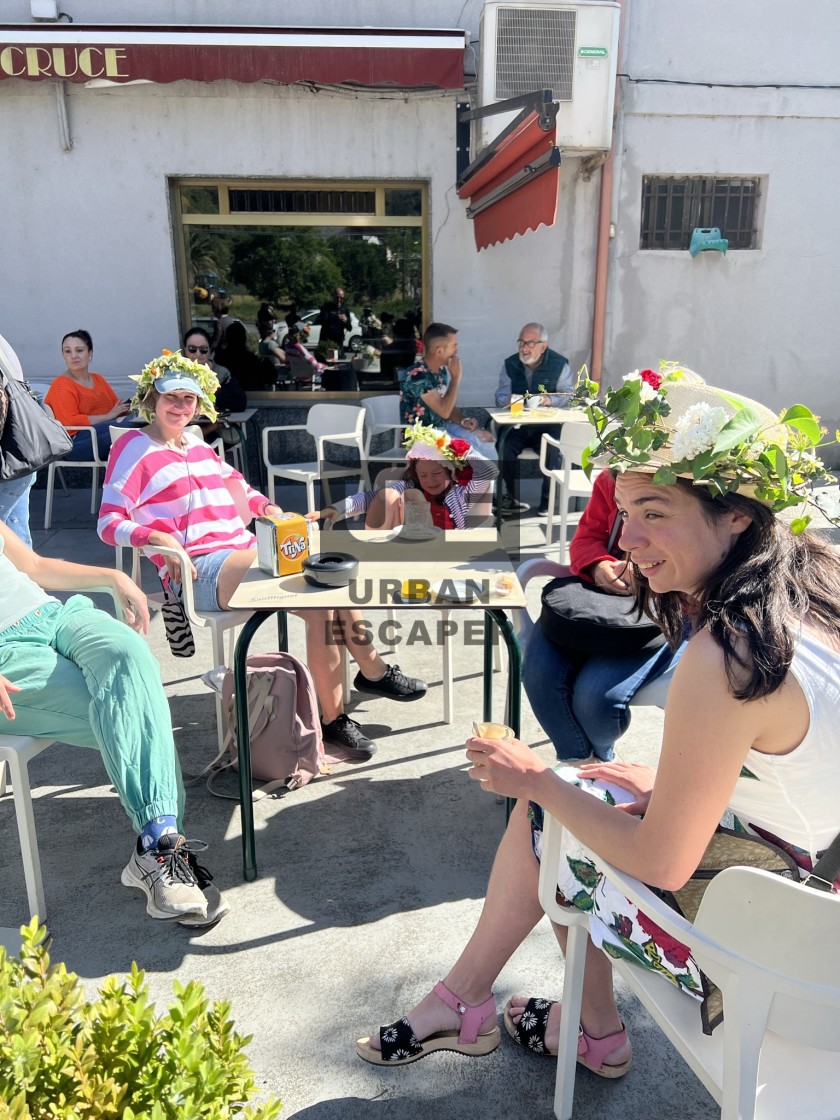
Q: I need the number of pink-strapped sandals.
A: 2